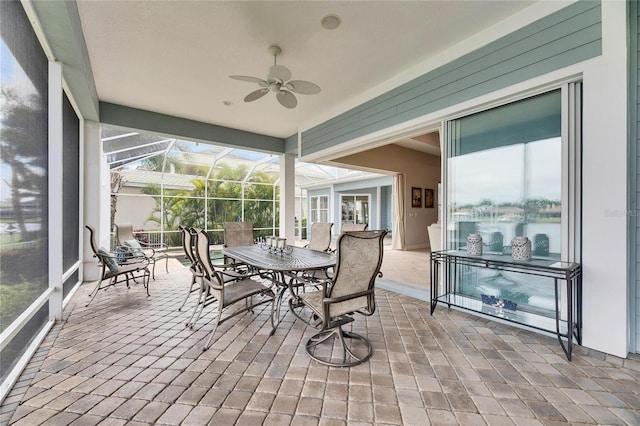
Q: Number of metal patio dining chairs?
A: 6